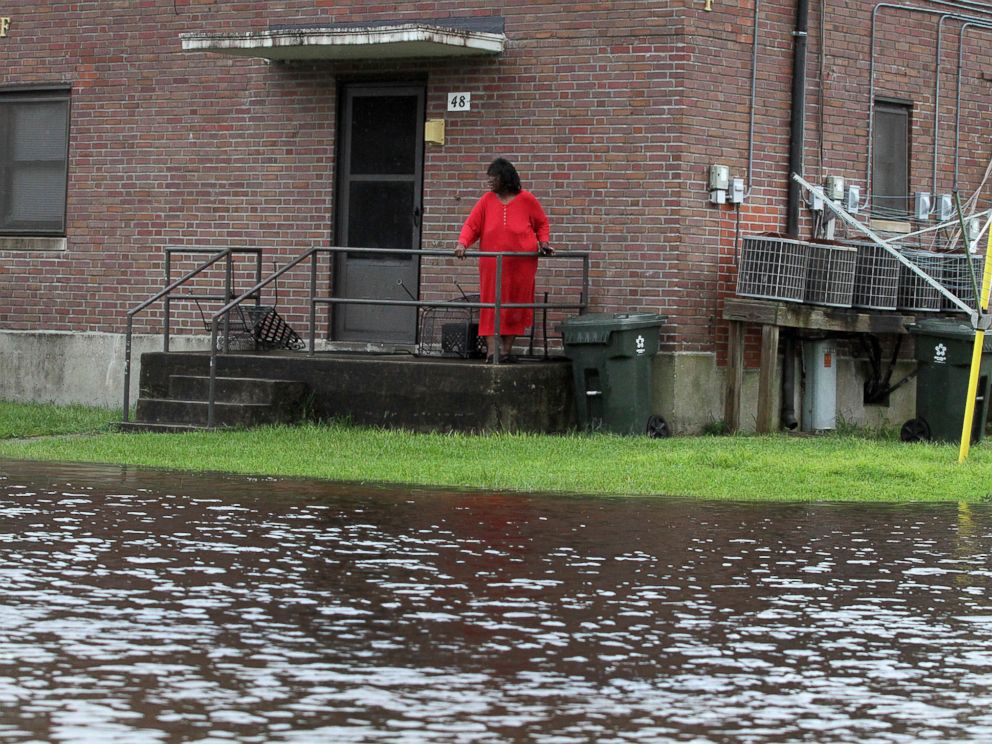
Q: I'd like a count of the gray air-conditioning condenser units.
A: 5